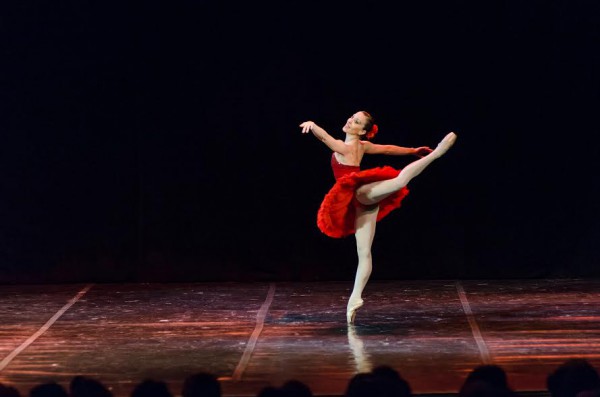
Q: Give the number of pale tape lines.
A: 3